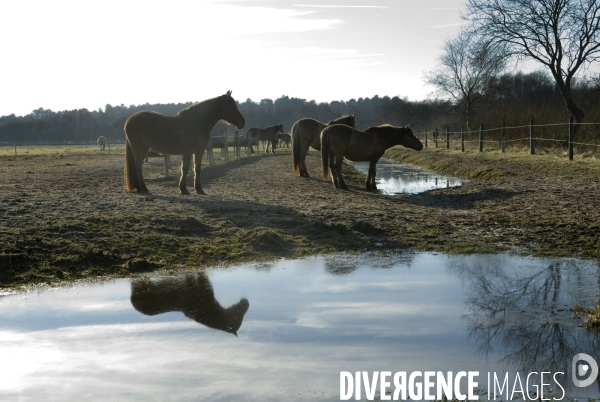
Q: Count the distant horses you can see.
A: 3